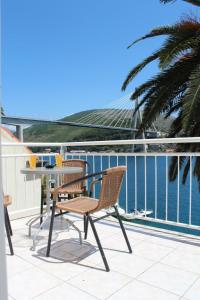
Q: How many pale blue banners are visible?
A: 0